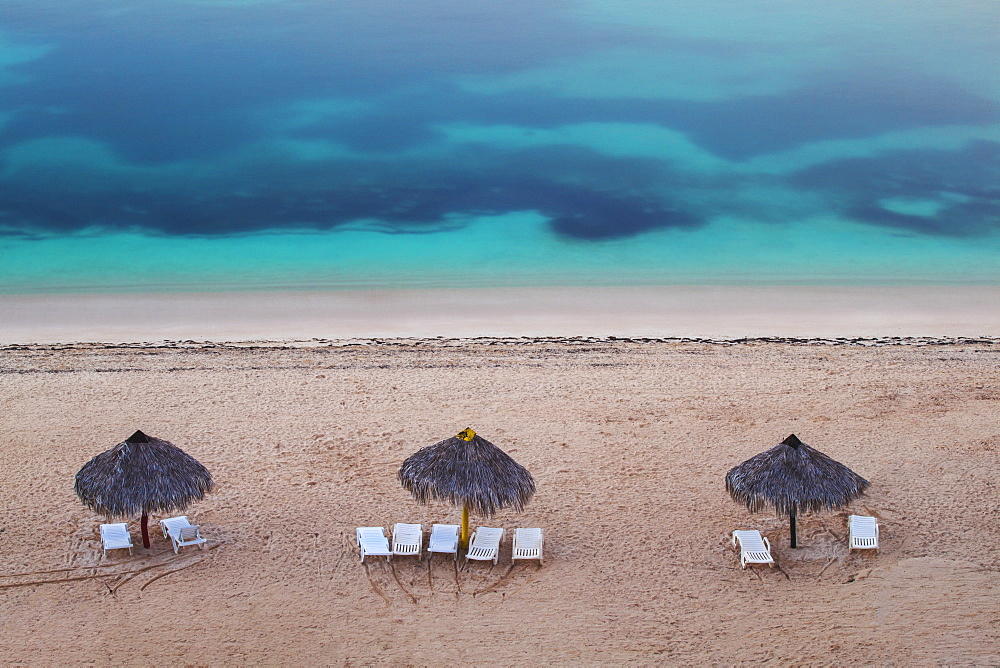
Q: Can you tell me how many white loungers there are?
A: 9